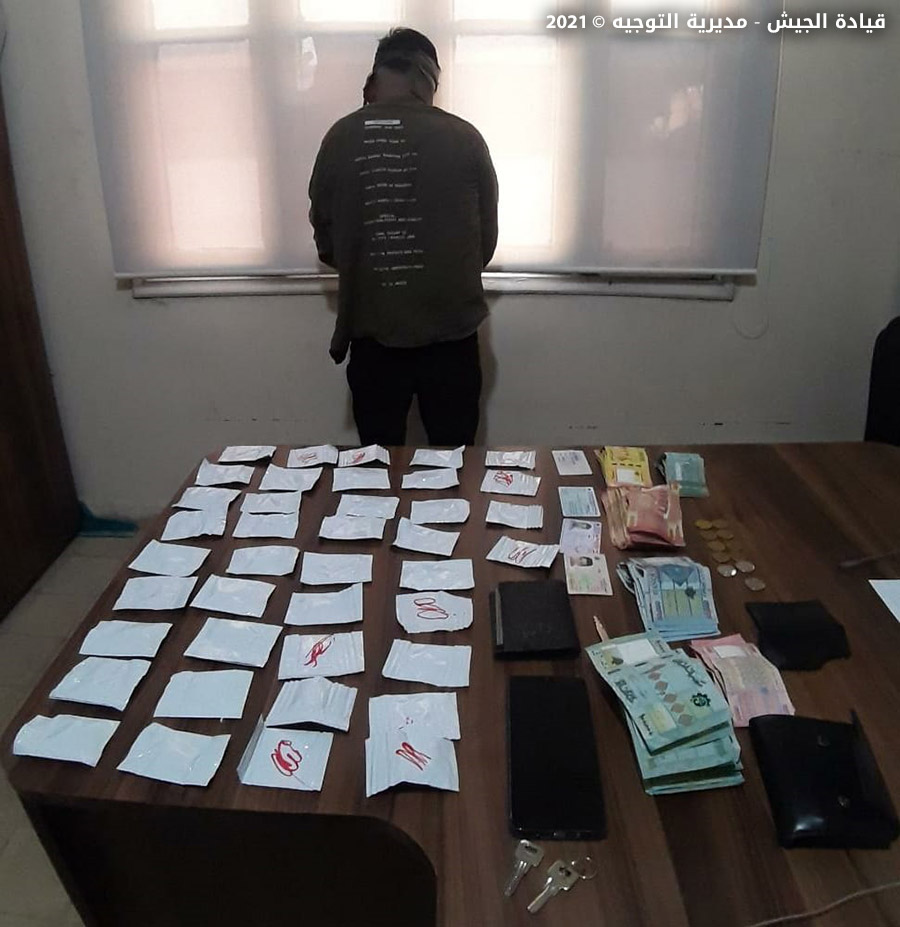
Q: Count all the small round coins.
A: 11